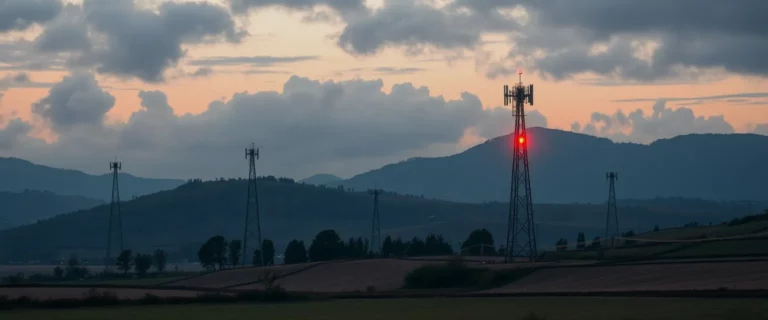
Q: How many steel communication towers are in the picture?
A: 5